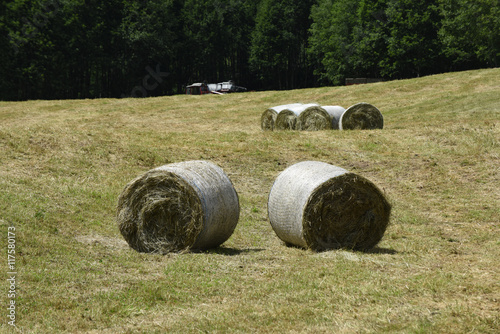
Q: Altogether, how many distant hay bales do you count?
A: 4